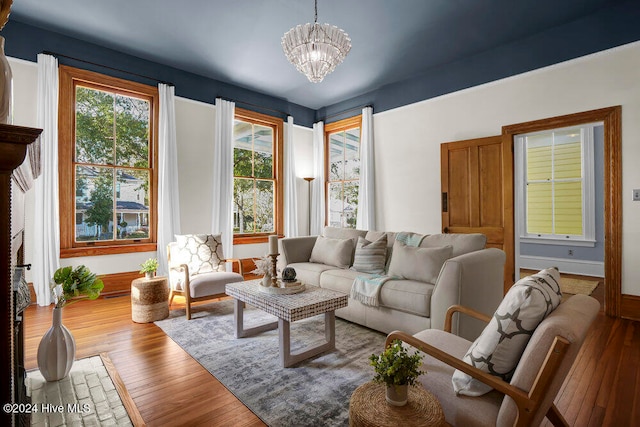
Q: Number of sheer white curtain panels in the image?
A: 6